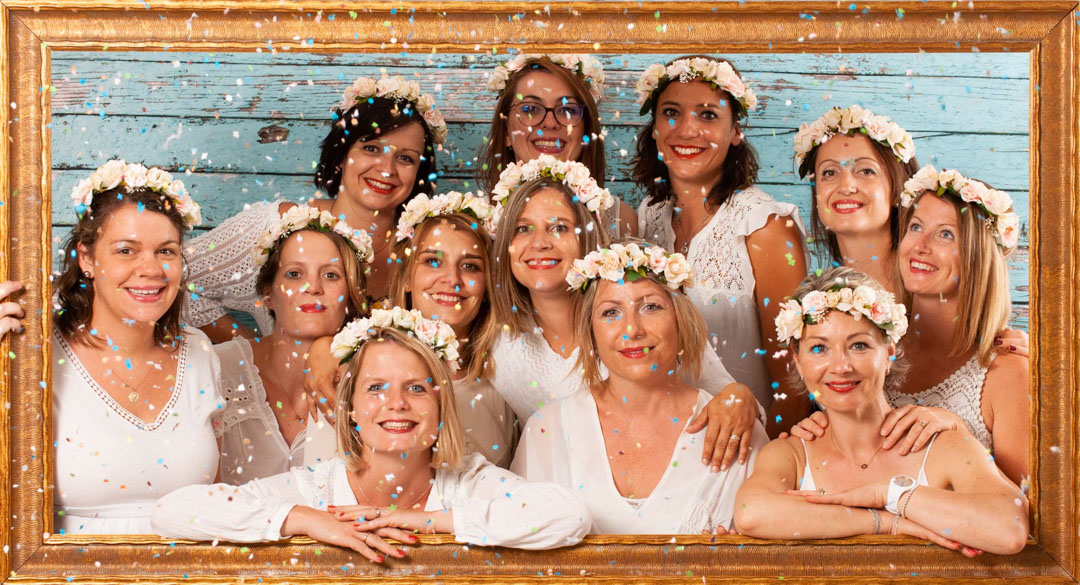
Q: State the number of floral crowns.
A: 12